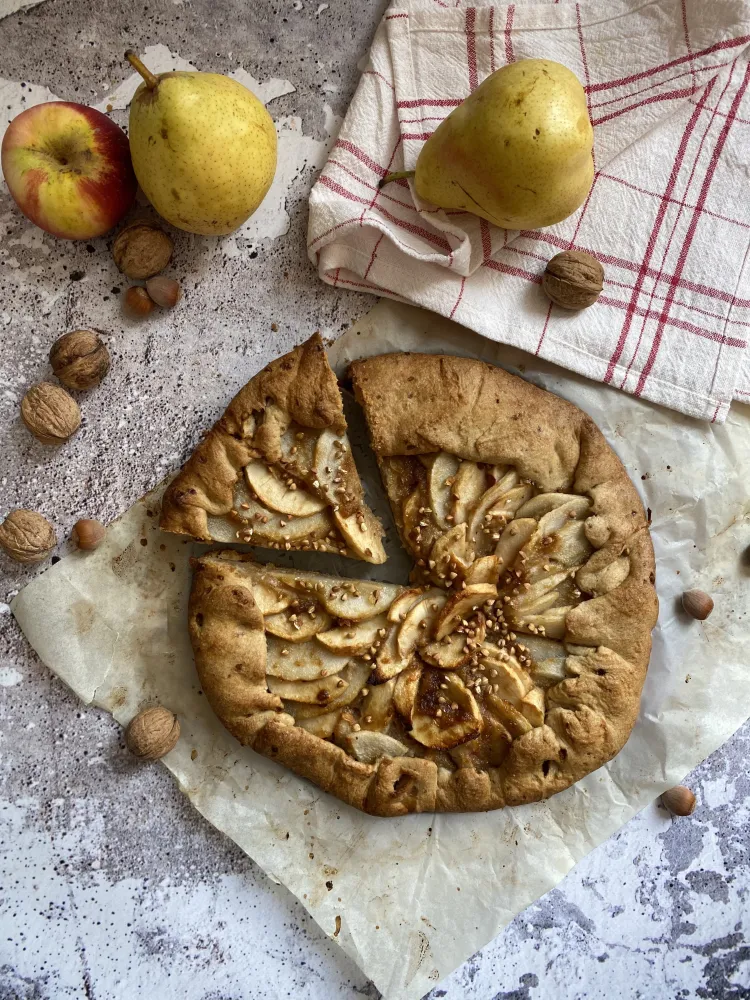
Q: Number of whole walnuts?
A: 6